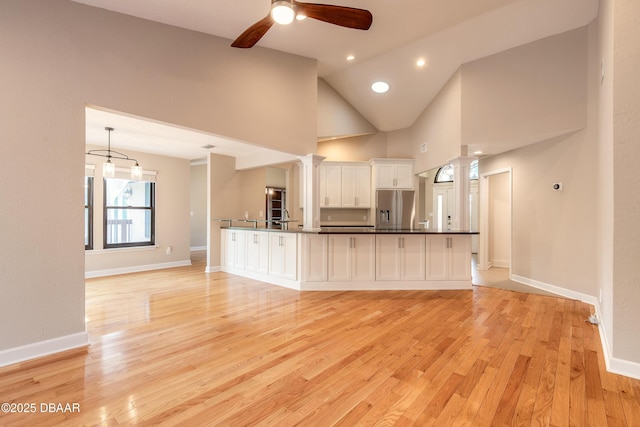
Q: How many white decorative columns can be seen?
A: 2